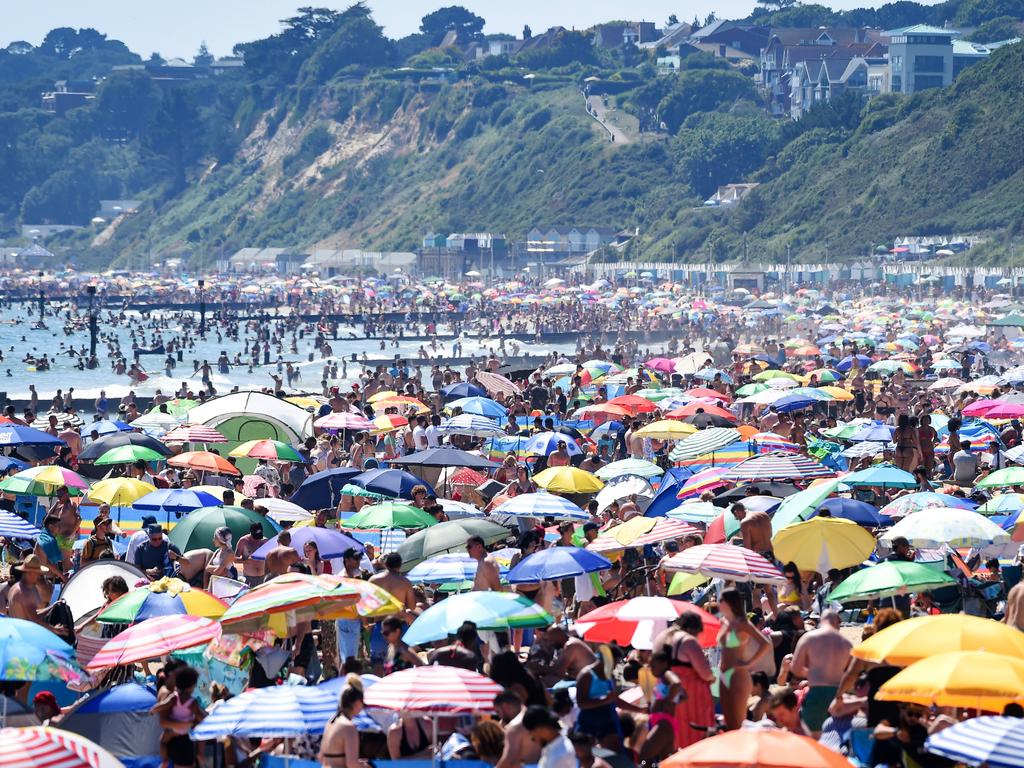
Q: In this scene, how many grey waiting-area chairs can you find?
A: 0